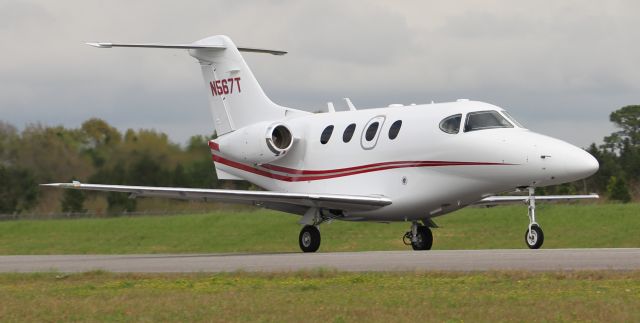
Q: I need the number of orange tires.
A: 0